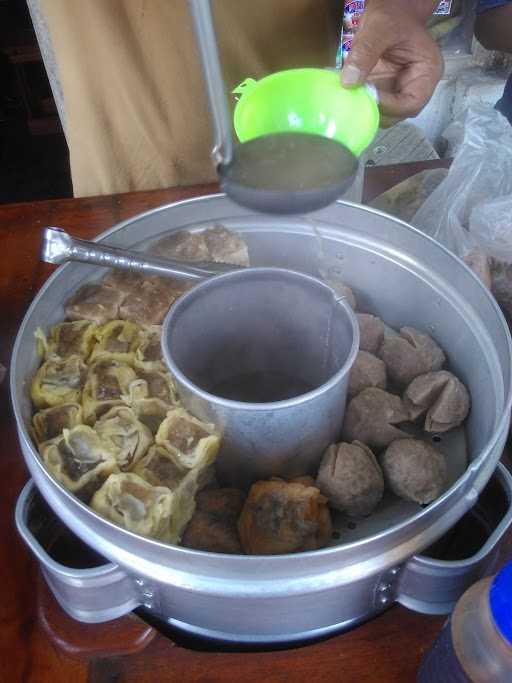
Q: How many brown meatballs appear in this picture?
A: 8